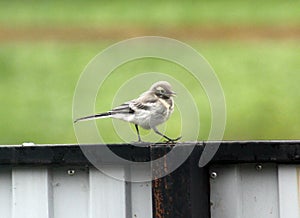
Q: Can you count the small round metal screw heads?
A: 3